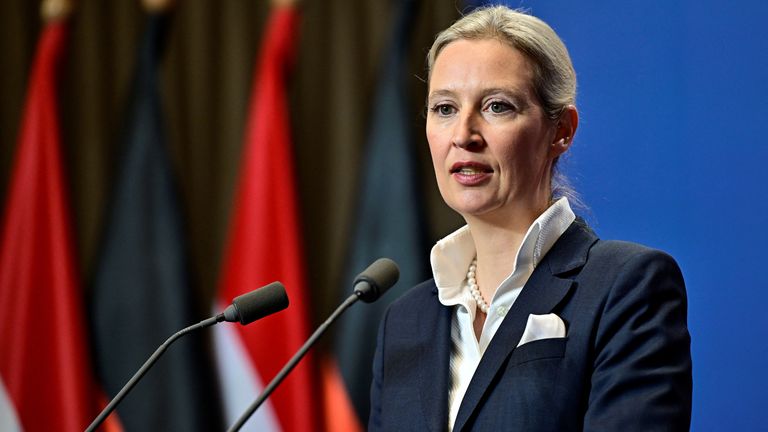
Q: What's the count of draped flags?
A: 4